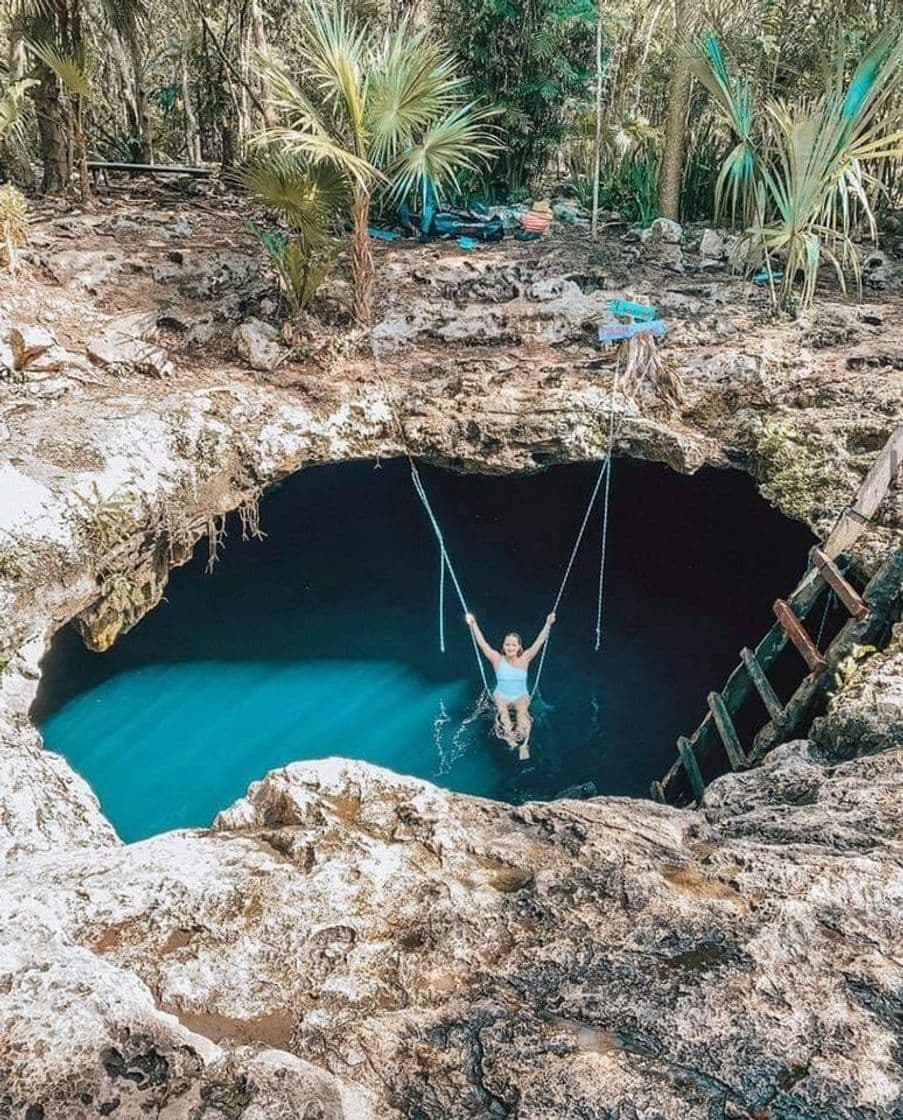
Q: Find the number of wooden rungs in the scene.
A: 6